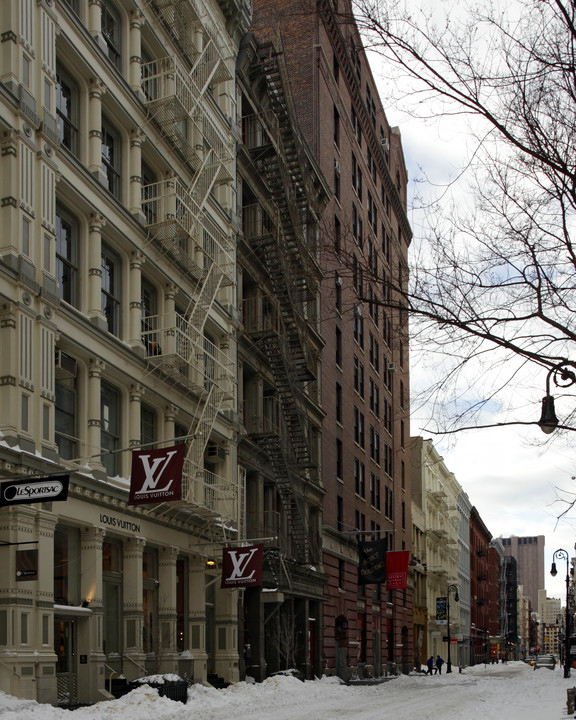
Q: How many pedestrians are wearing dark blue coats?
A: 2